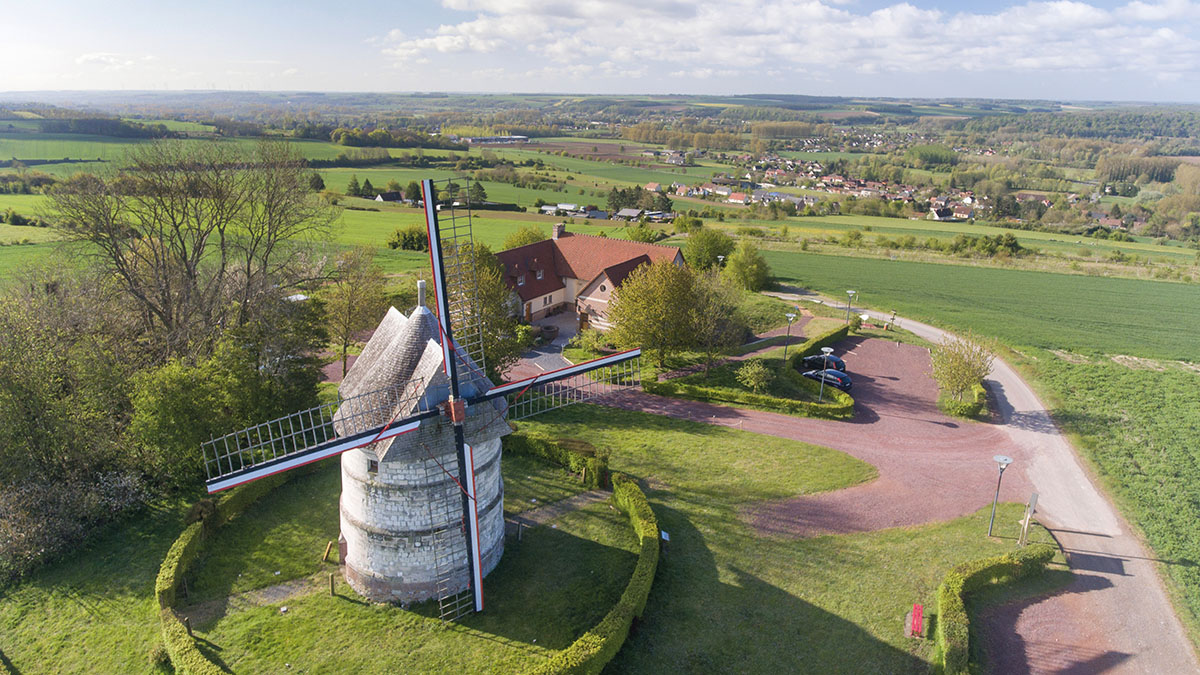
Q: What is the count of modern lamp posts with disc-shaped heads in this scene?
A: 5